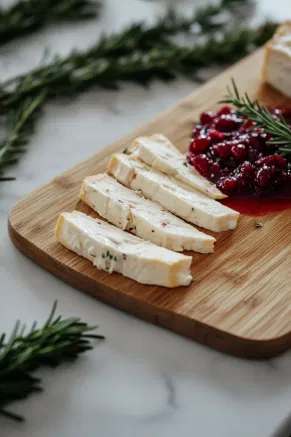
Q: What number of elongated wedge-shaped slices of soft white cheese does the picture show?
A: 4